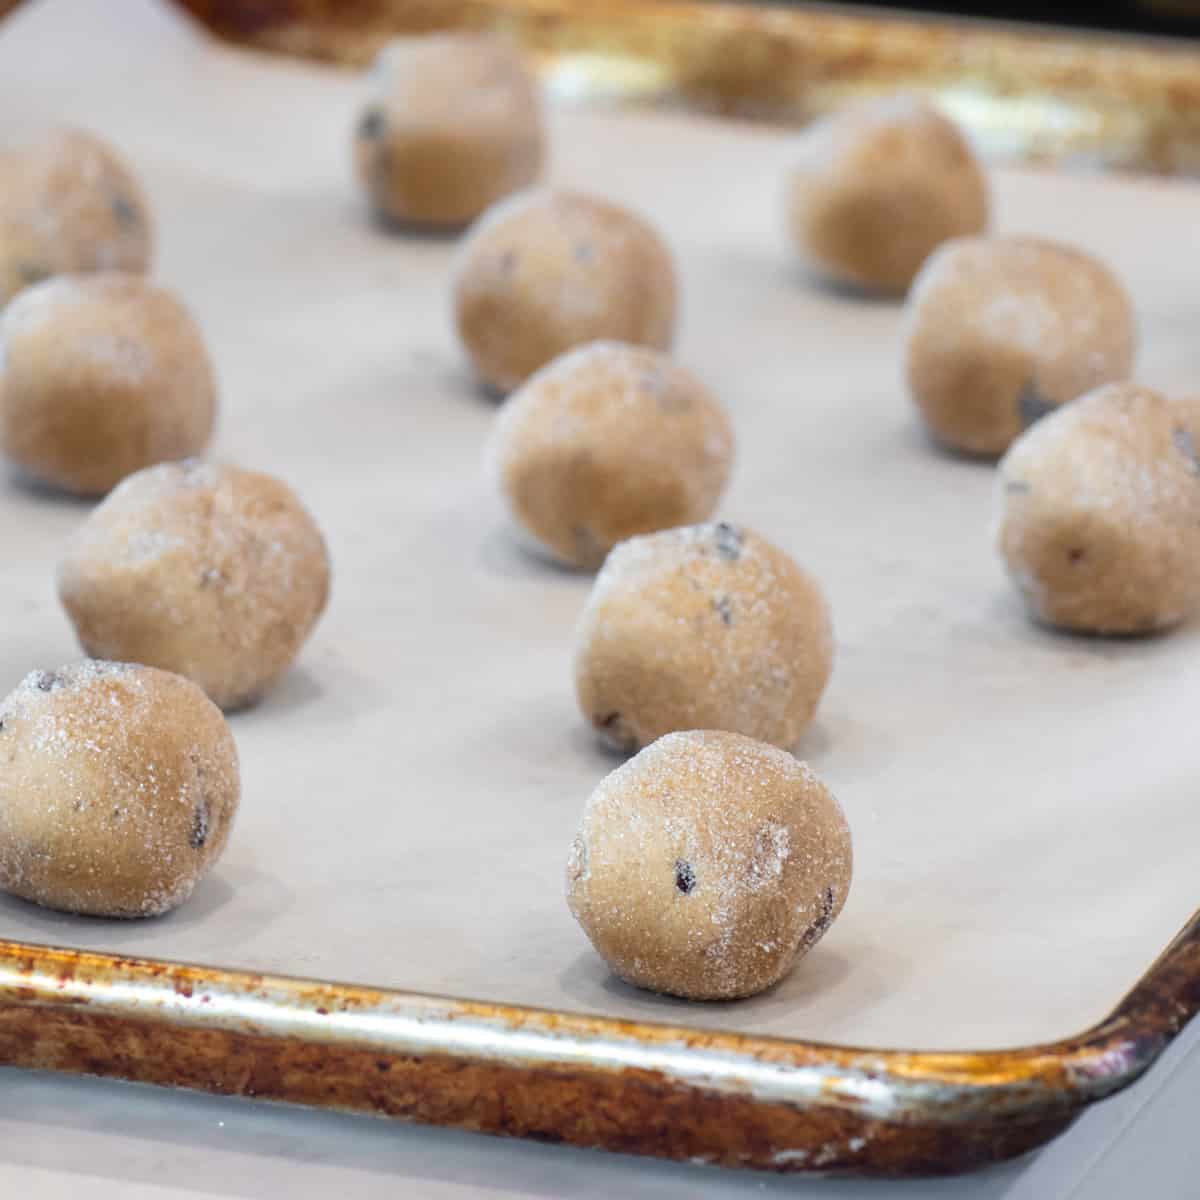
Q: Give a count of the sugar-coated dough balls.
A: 12